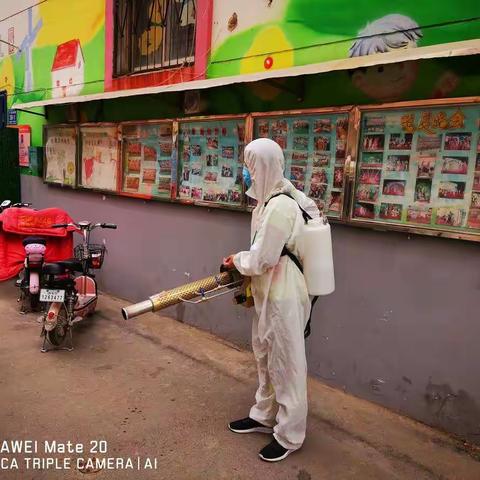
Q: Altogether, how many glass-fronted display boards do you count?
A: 6